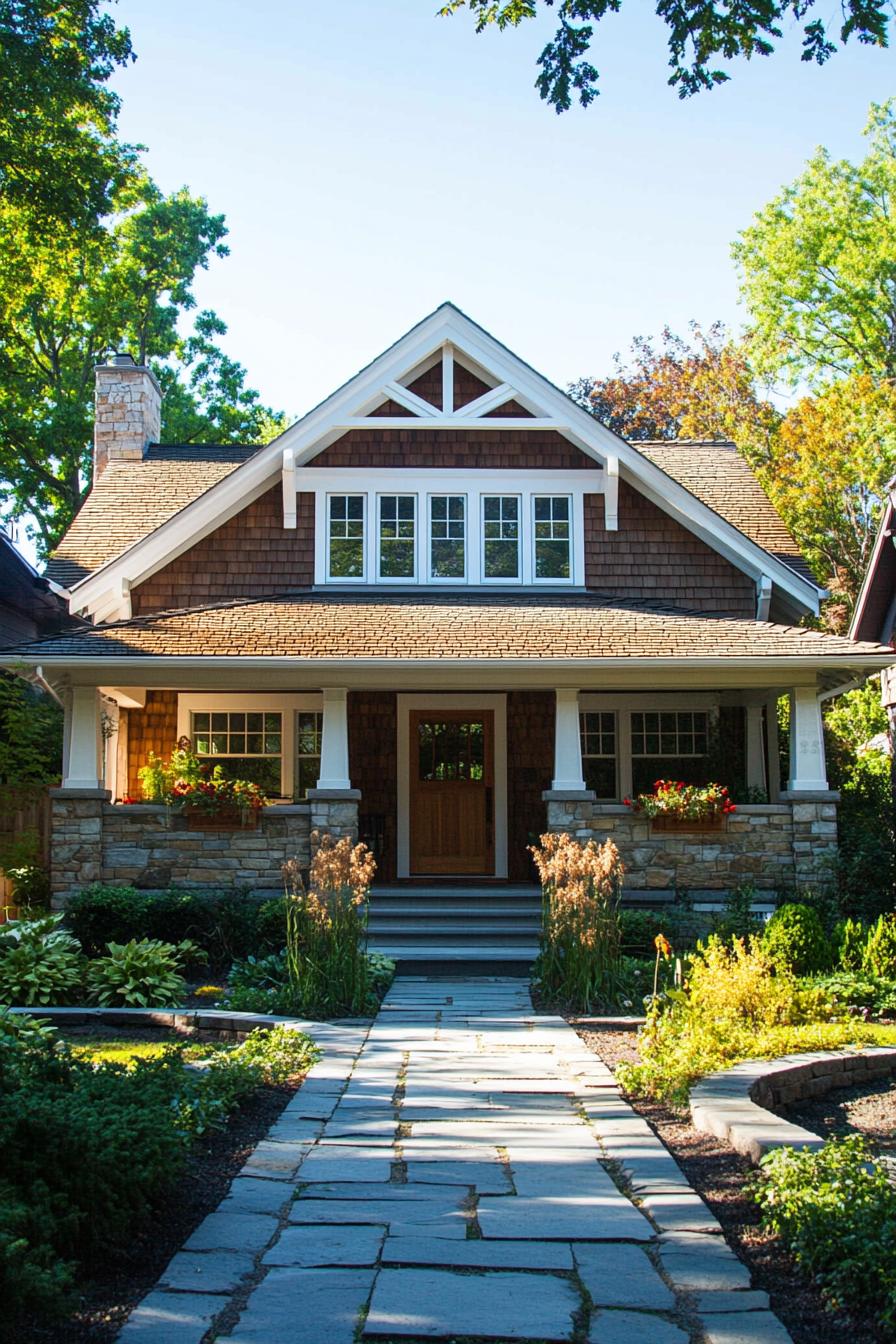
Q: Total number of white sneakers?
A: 0